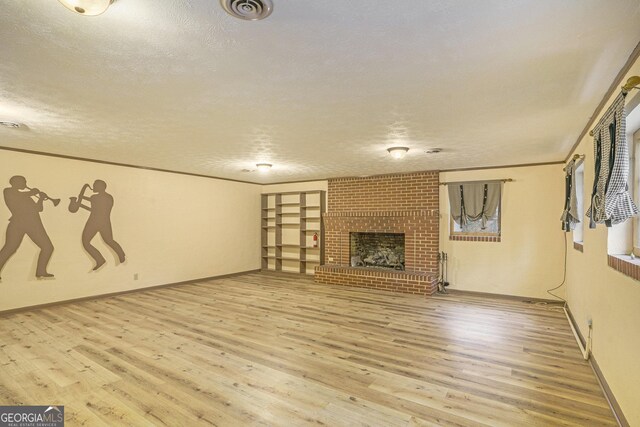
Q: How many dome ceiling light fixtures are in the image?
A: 3